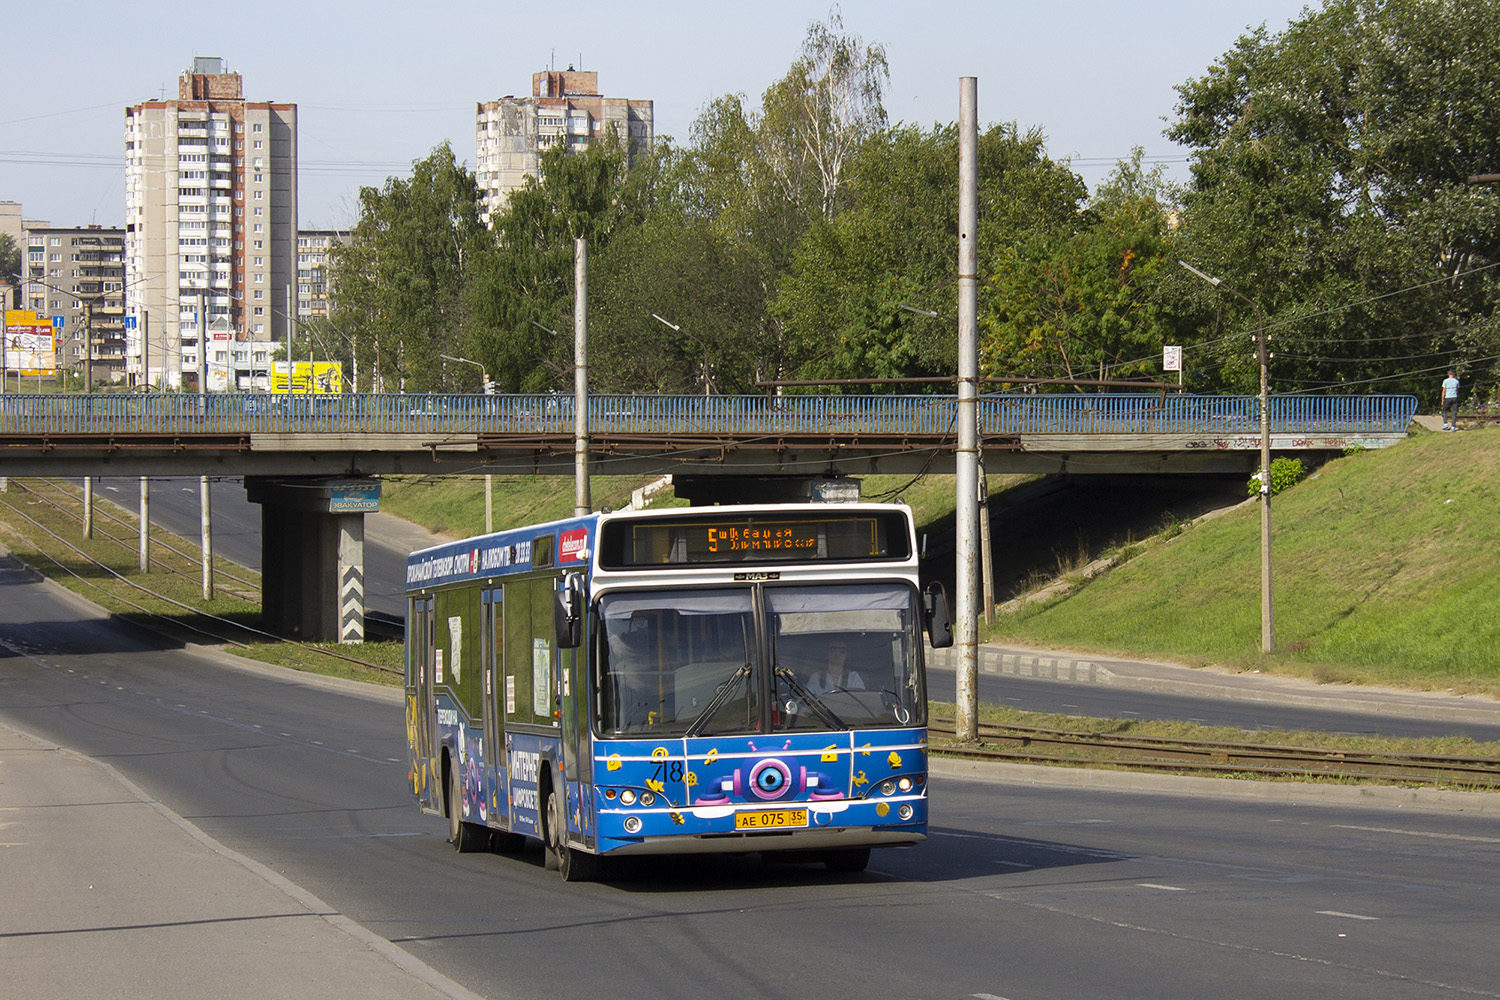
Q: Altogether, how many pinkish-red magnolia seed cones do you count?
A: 0